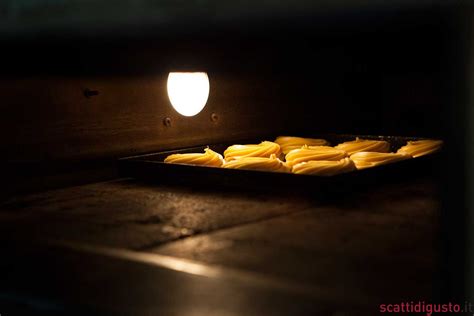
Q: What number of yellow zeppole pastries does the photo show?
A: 9